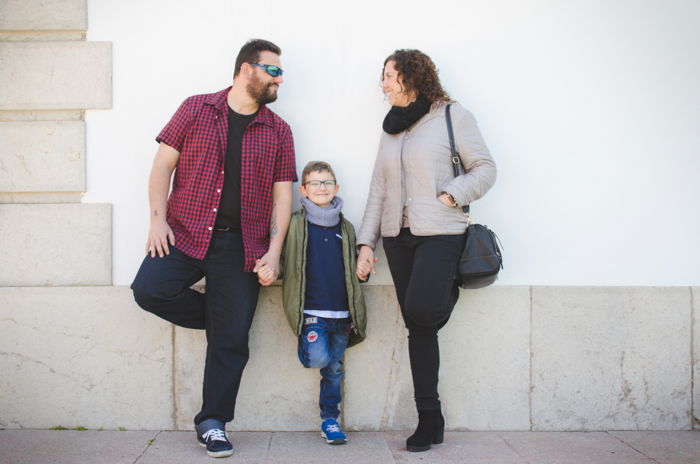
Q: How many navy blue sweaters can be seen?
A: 1